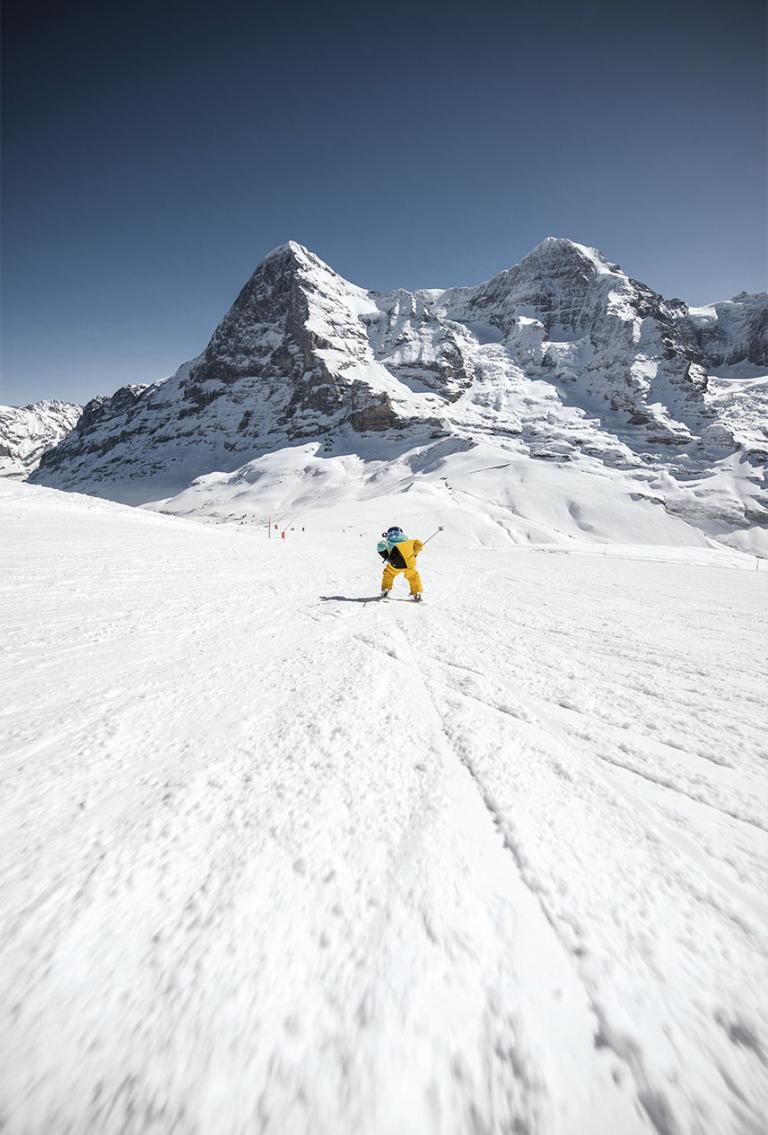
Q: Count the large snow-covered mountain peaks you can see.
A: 2